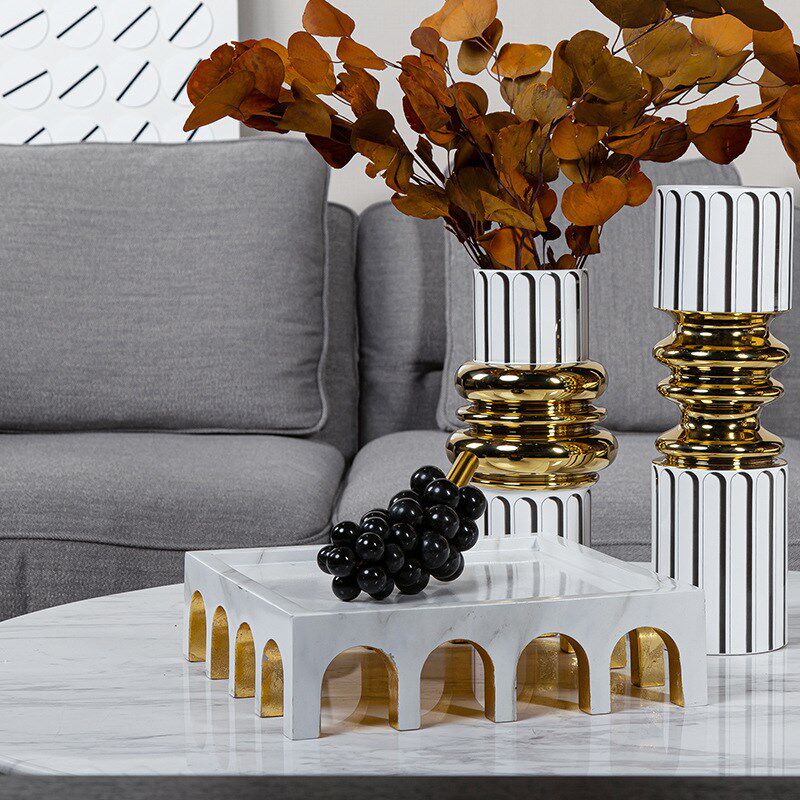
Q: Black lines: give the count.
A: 12